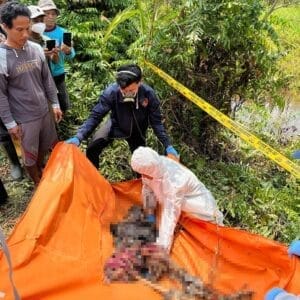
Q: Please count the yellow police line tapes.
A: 1